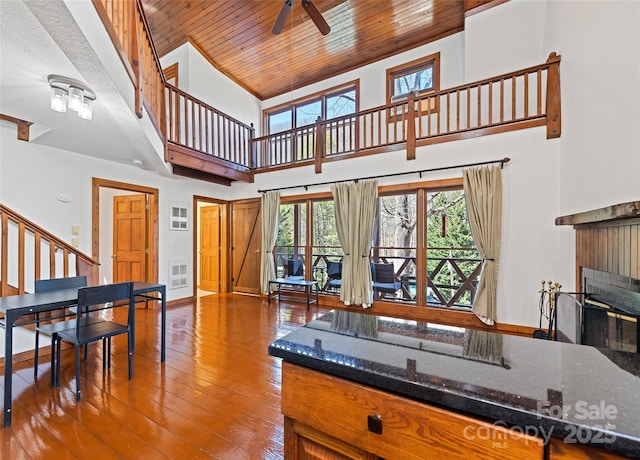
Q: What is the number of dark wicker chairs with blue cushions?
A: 3